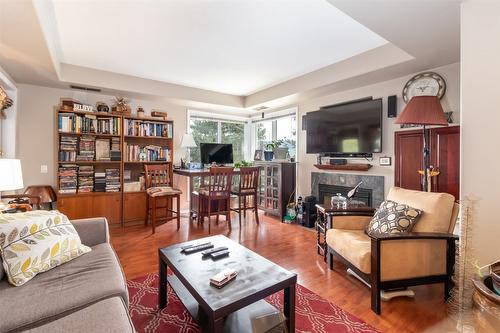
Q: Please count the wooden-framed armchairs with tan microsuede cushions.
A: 1